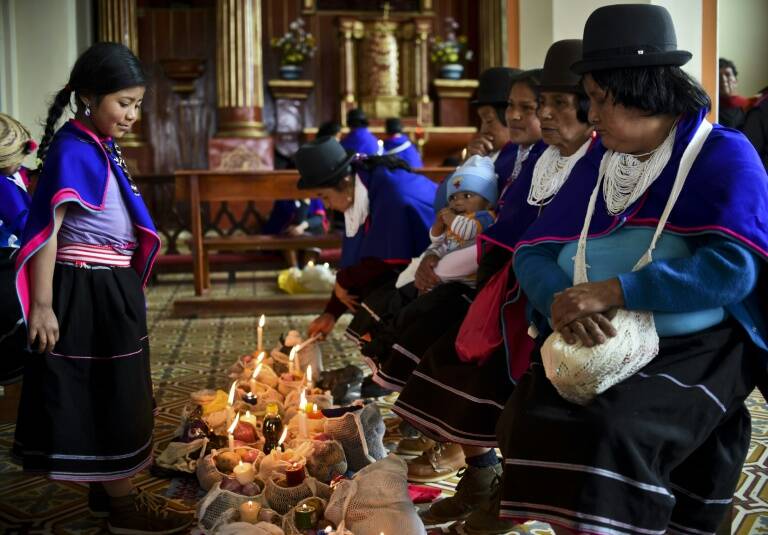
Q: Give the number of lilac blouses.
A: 1